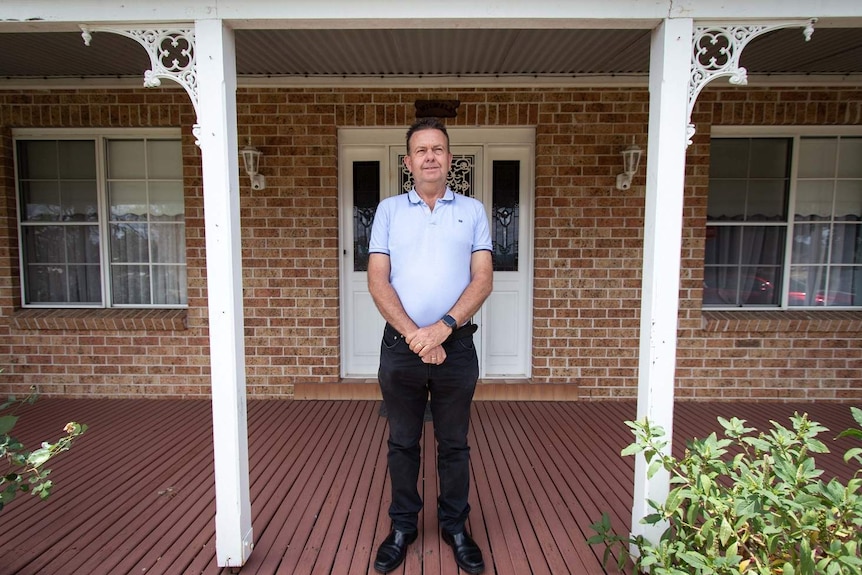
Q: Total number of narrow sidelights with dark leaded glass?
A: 2